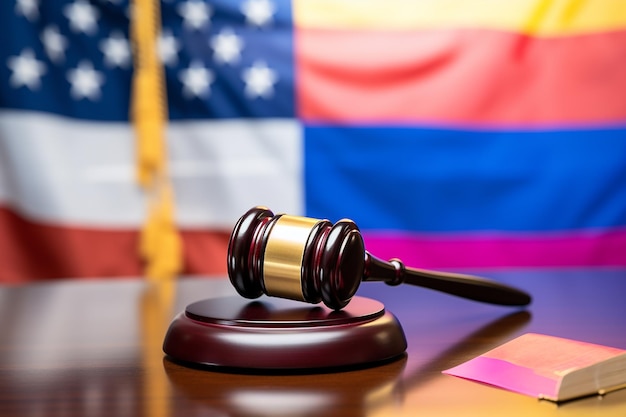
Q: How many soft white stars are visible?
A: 12